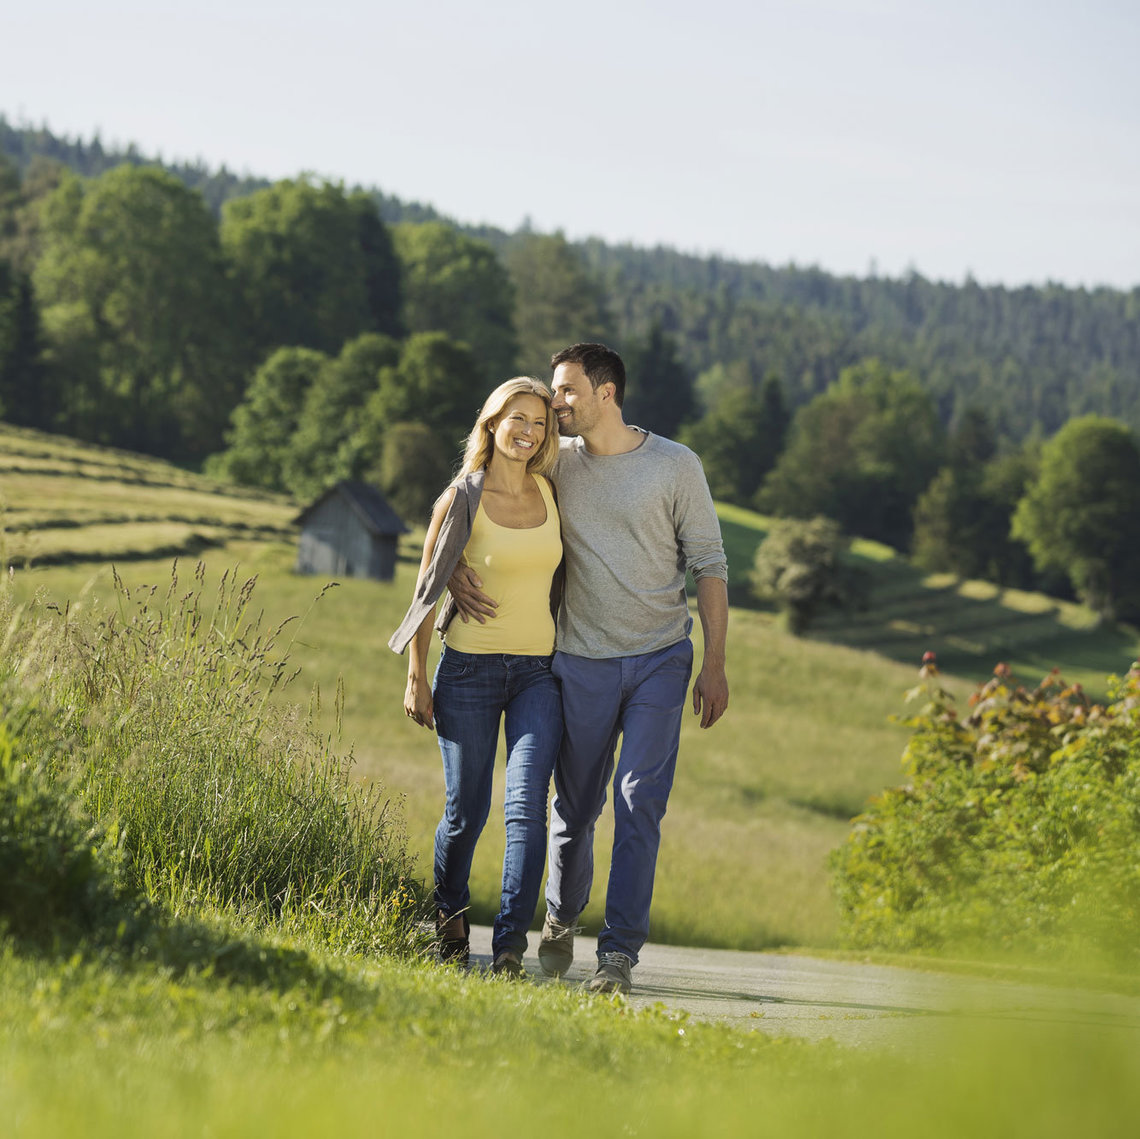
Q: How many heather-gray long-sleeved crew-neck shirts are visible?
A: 1